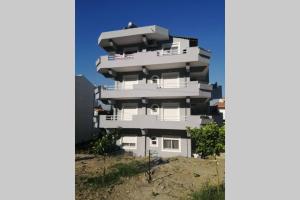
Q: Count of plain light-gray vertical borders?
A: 2